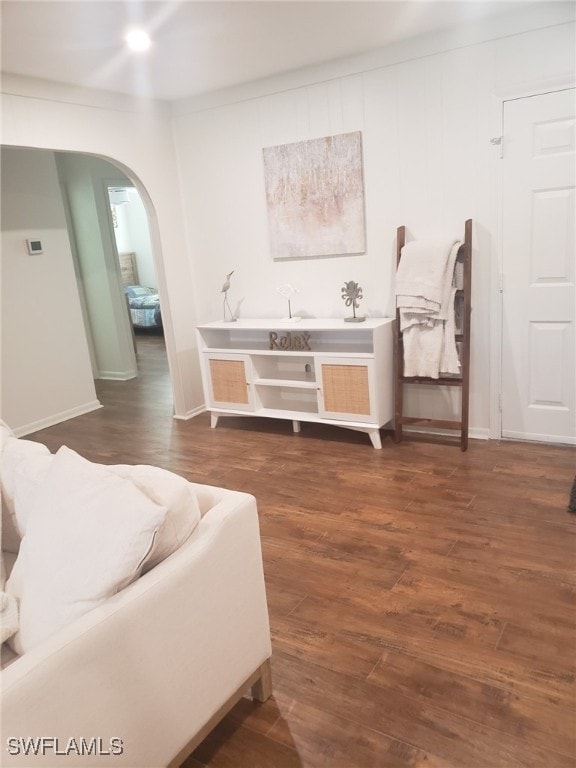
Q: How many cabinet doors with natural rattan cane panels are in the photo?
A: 2